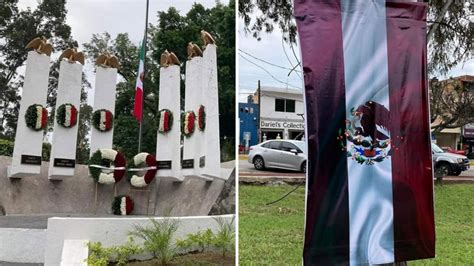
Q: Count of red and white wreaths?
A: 9